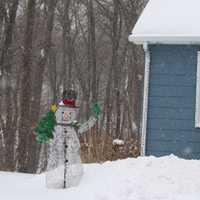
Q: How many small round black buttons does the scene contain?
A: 3